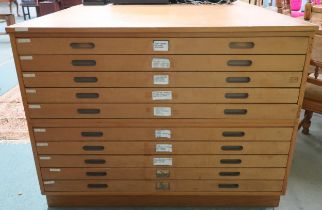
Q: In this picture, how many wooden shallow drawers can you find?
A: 10